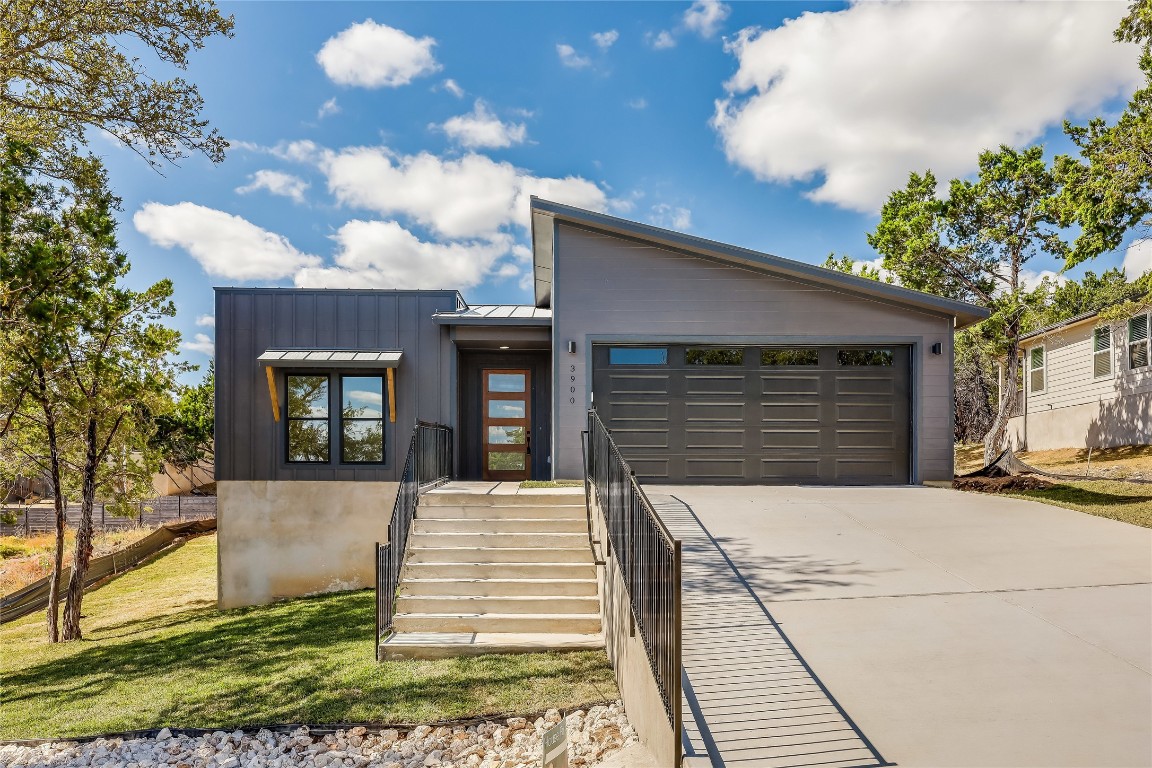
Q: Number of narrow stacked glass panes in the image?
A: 4